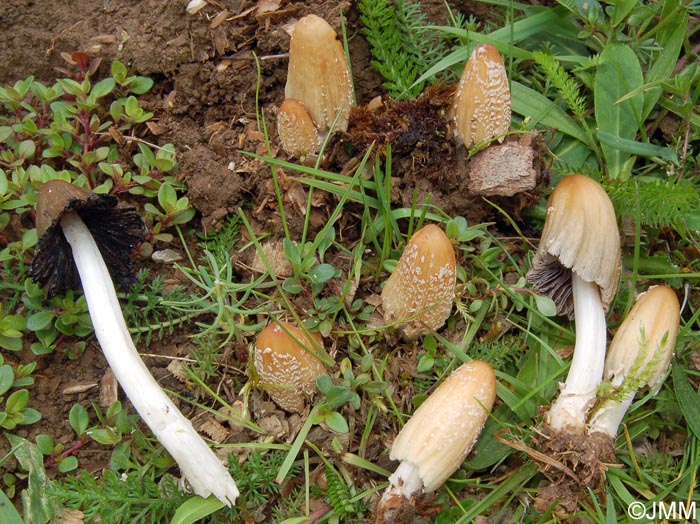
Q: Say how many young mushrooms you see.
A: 7